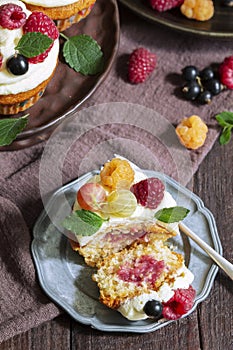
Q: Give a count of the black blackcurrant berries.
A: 7